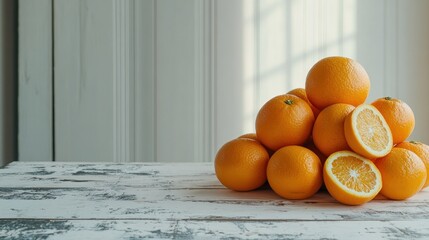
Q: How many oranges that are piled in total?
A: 12